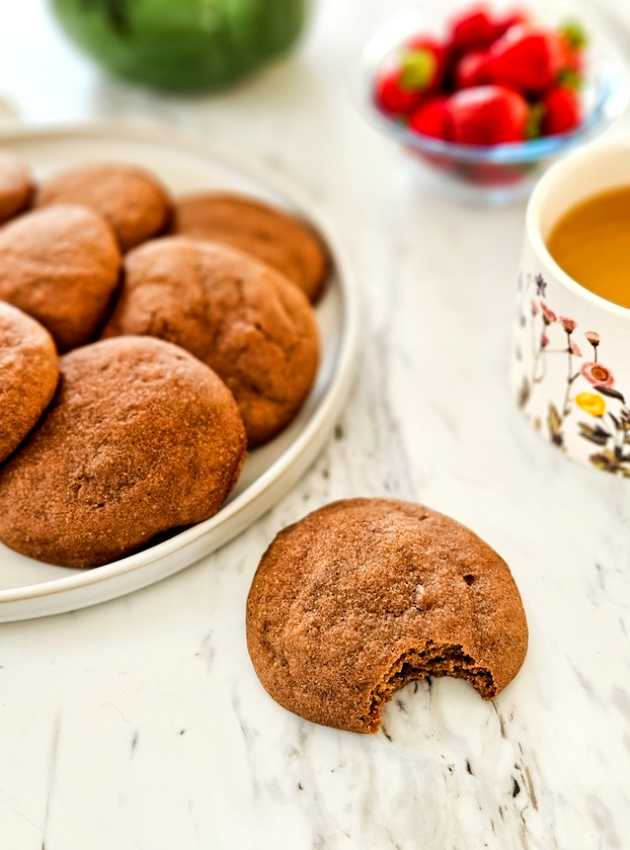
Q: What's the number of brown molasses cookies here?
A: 8